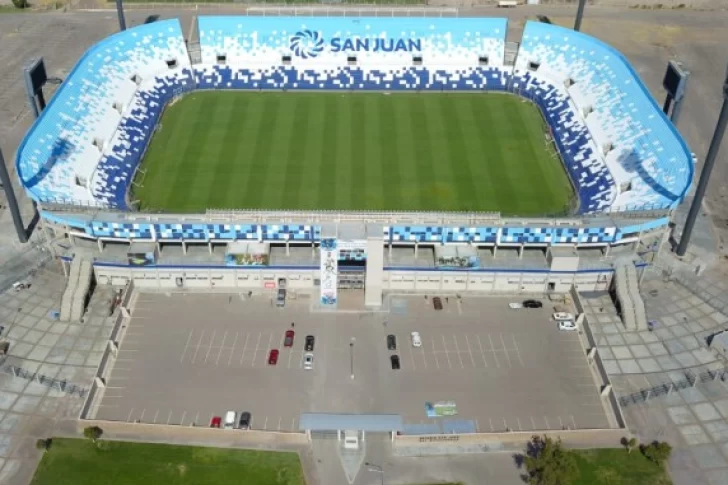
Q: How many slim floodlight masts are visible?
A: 4